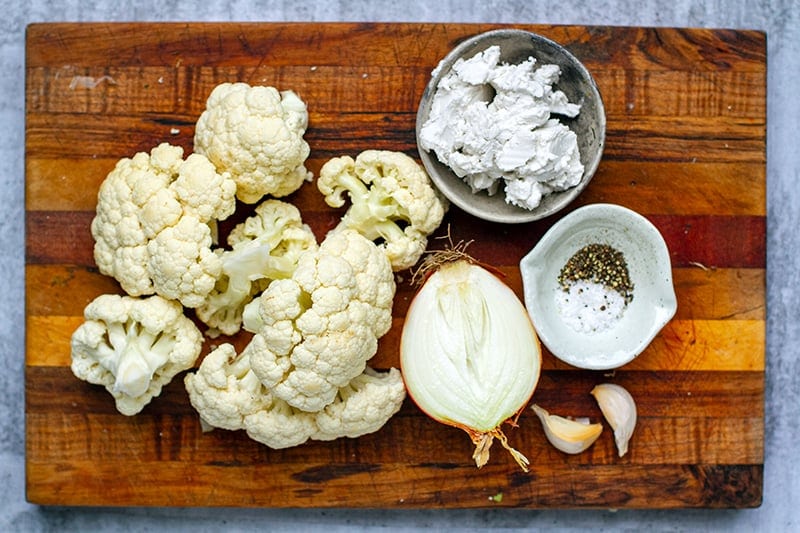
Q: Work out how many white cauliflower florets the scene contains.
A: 7